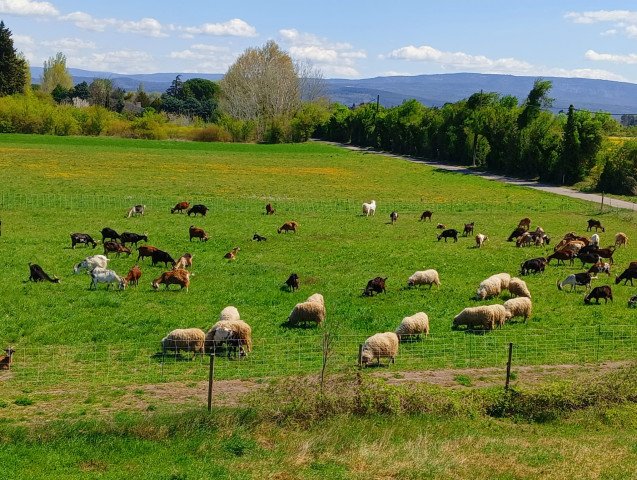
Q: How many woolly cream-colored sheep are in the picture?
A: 14